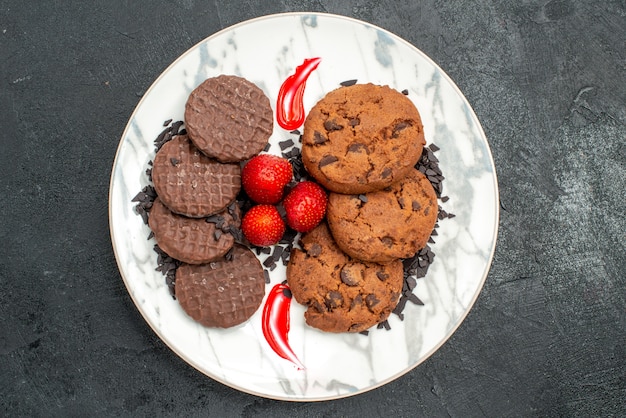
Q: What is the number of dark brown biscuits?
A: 4